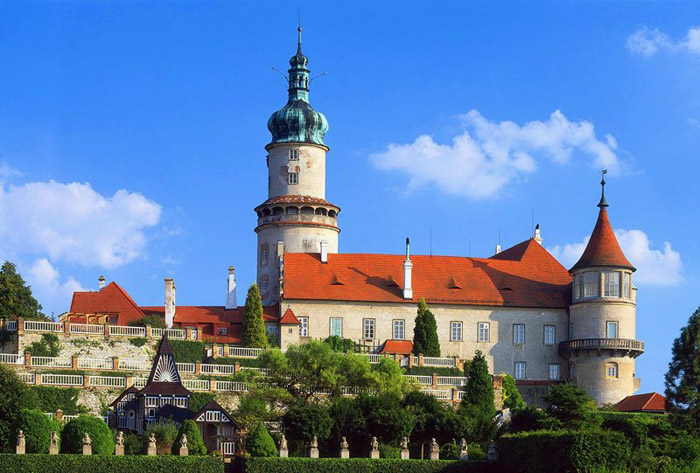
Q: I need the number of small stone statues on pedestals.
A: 14